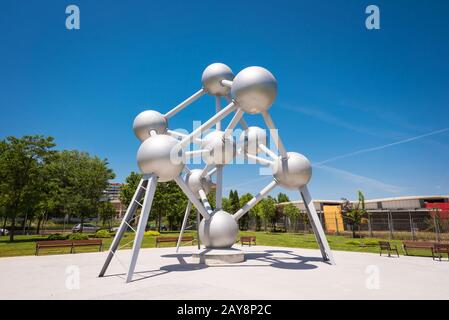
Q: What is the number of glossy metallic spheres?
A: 9